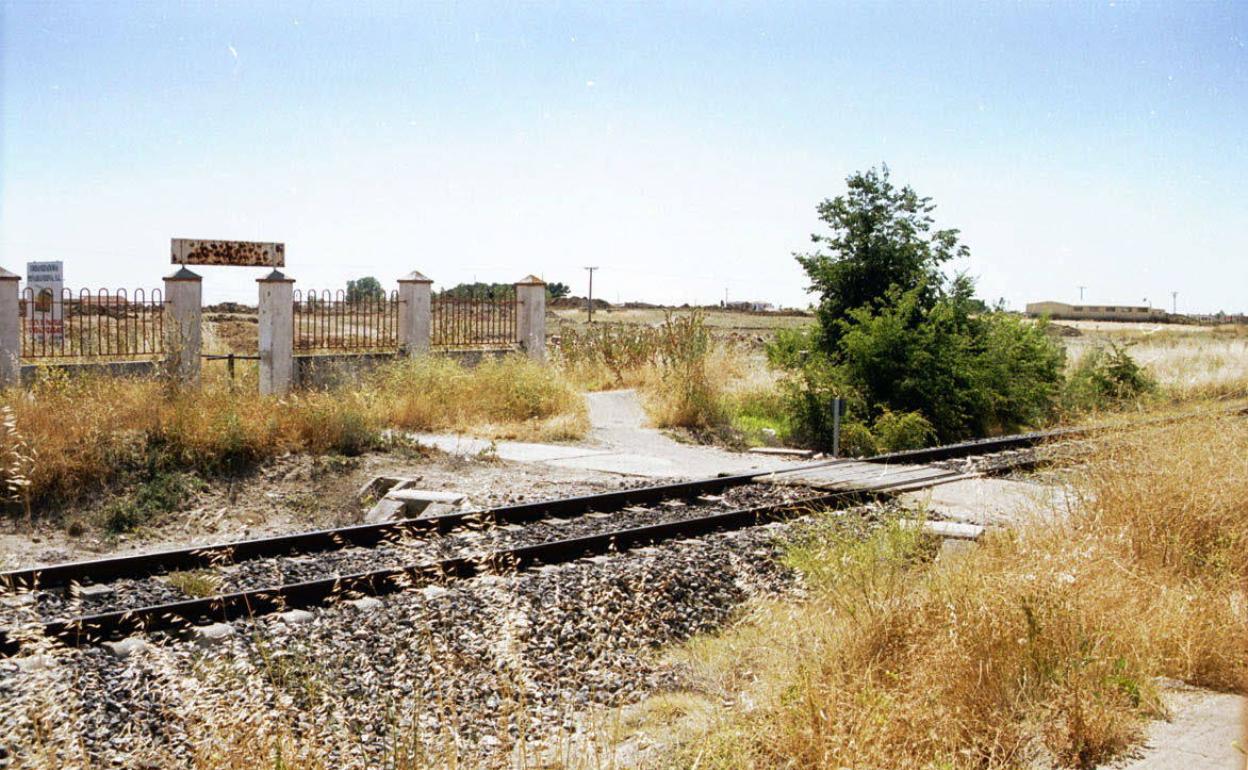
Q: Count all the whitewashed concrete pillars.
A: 5